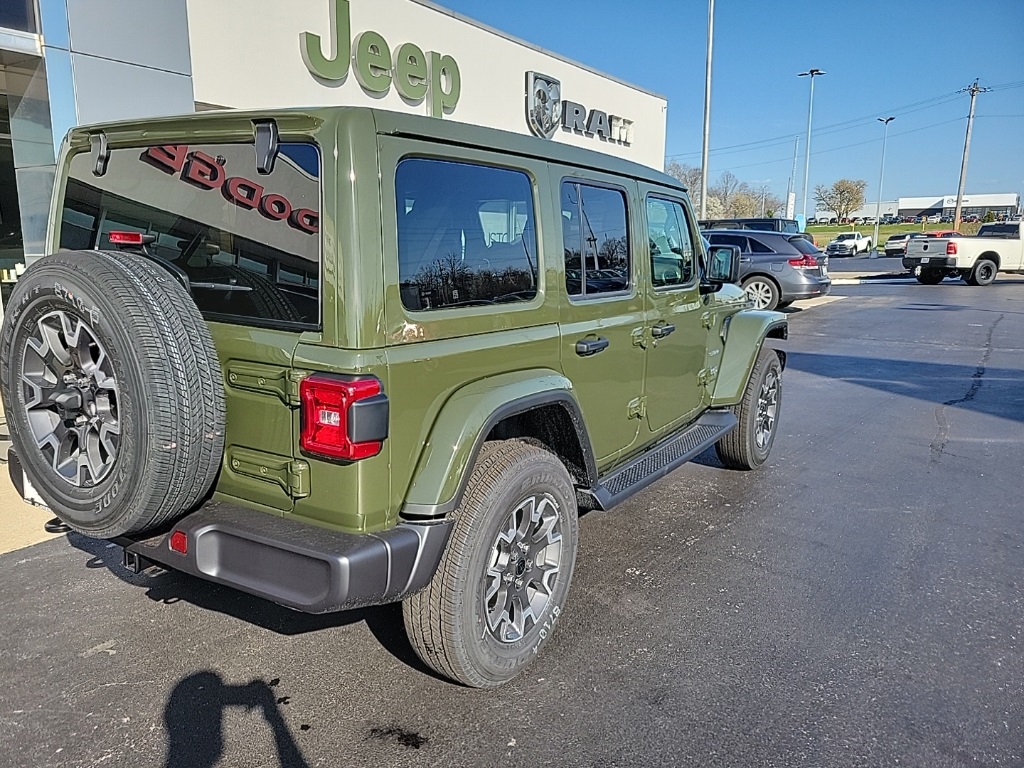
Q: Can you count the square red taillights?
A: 1